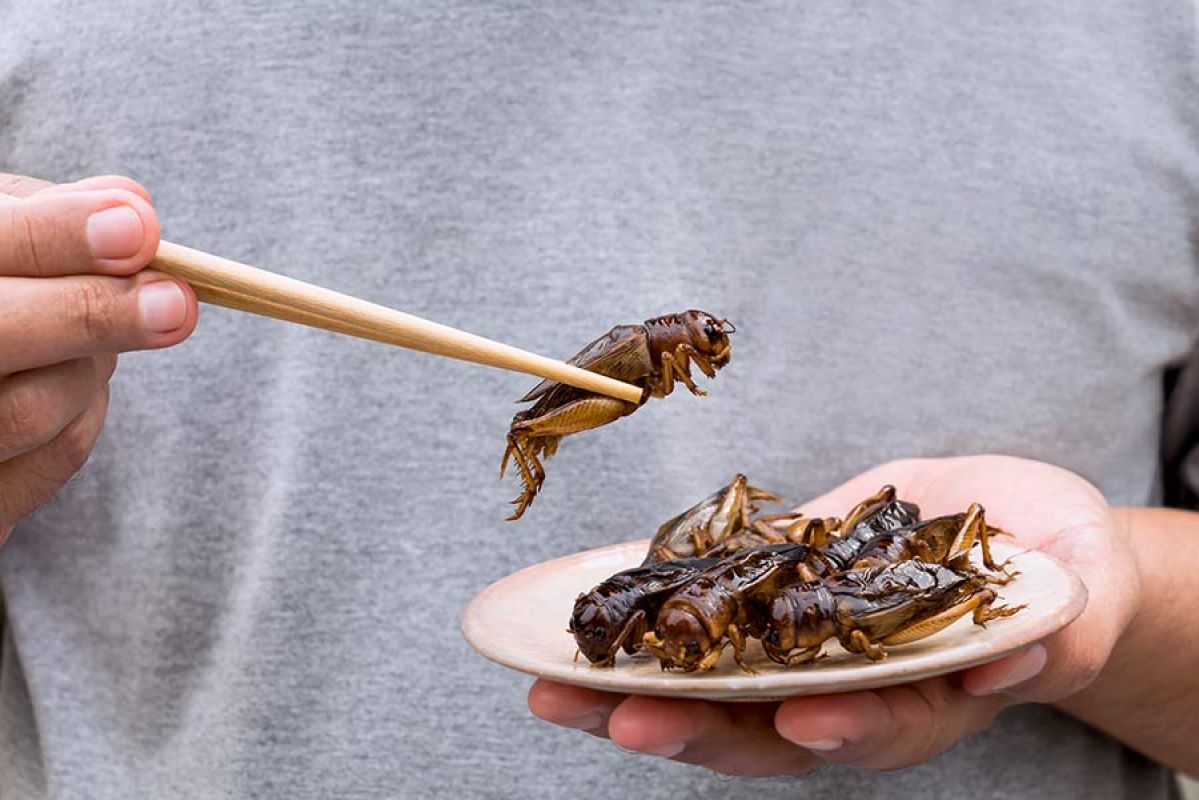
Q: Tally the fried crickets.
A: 7